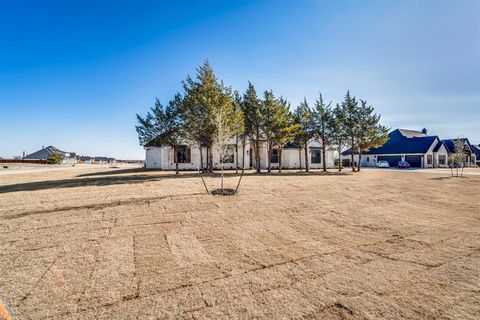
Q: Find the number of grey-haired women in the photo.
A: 0